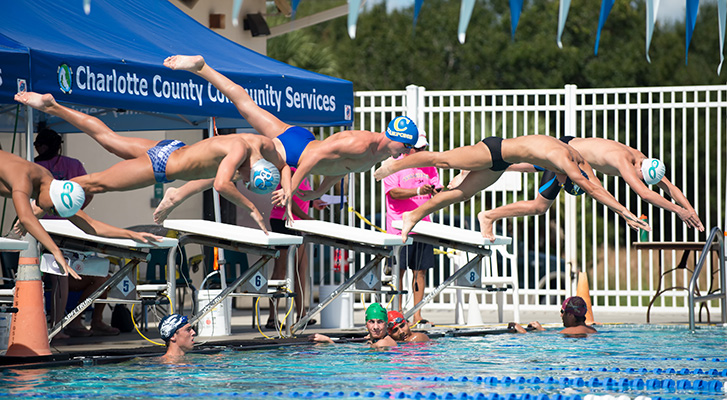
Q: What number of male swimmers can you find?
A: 9